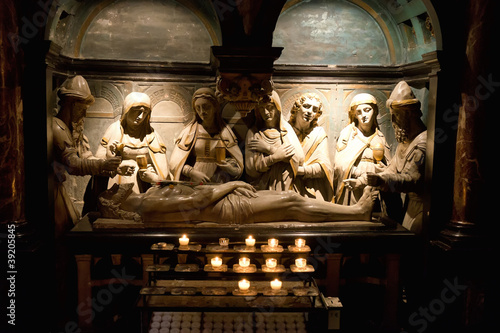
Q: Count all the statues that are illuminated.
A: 8